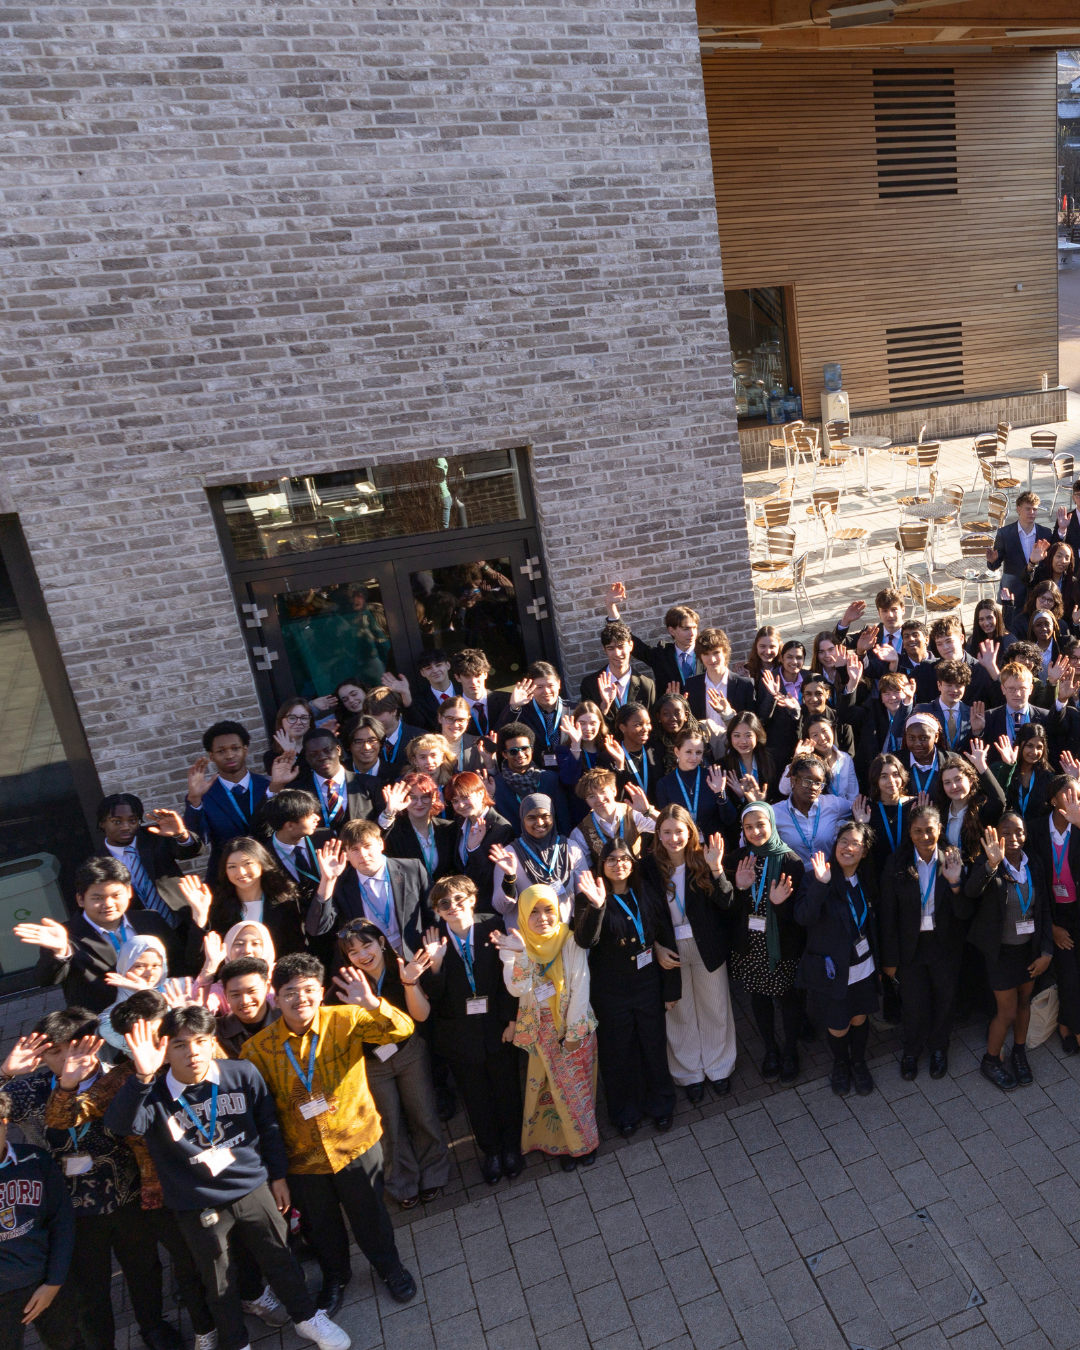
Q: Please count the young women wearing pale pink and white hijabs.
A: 2